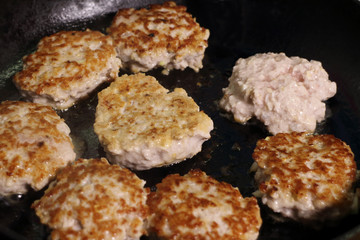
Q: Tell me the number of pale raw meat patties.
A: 1